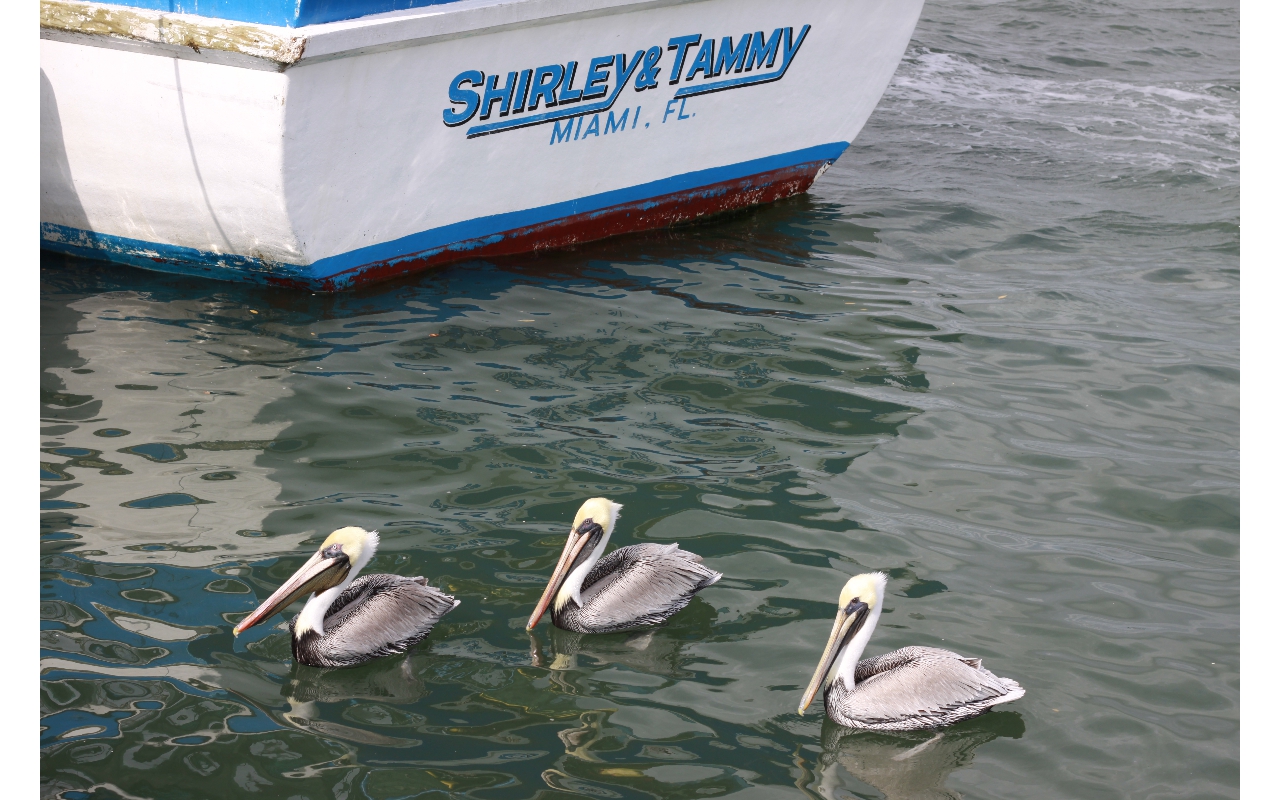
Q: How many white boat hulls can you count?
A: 1